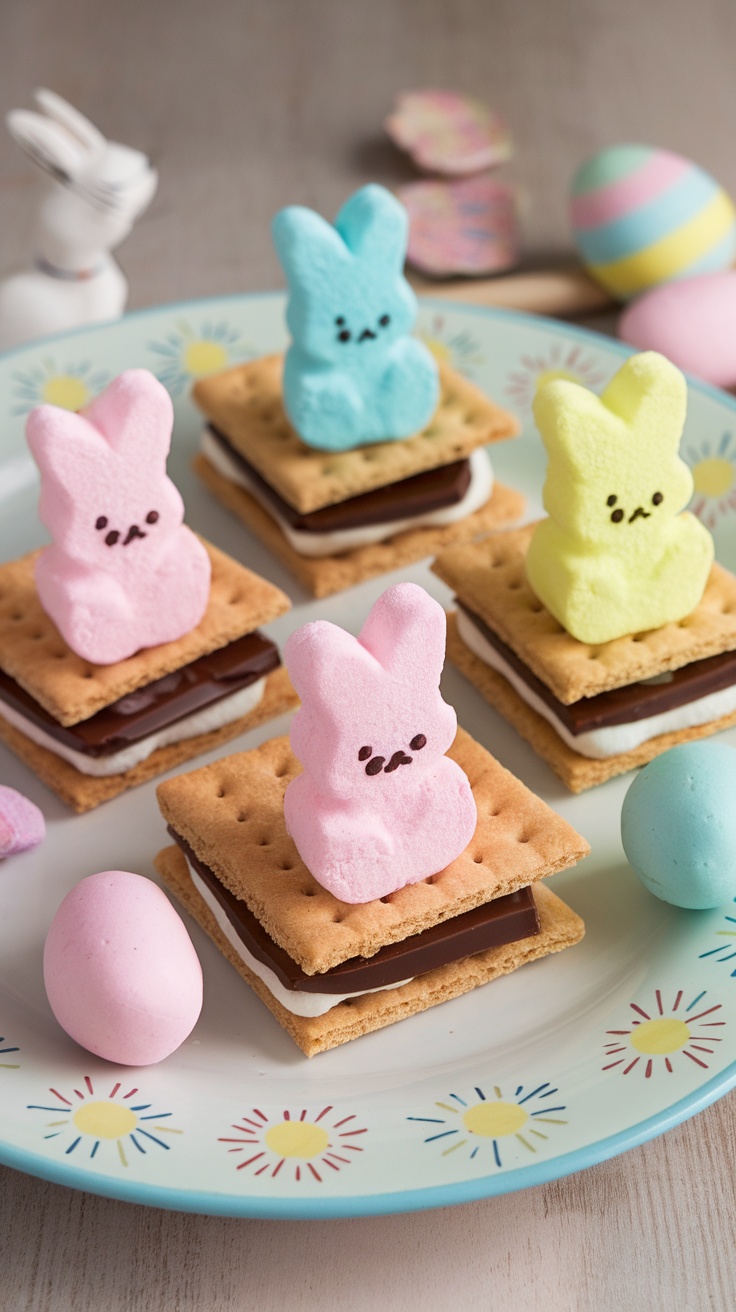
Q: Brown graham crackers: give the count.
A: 8